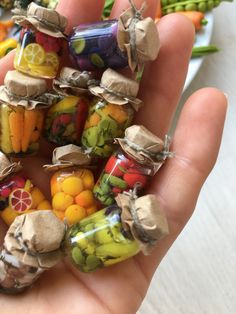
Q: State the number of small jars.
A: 10